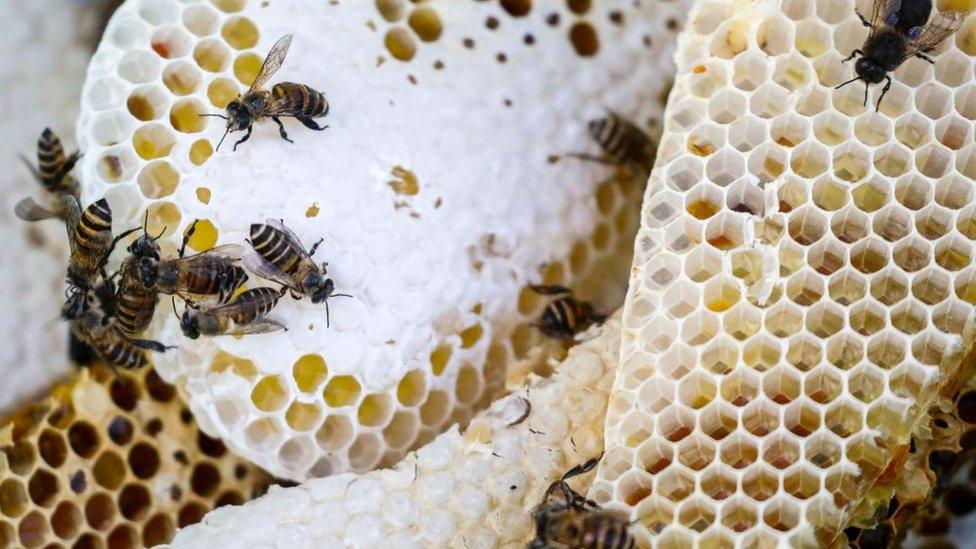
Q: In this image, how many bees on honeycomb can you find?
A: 12